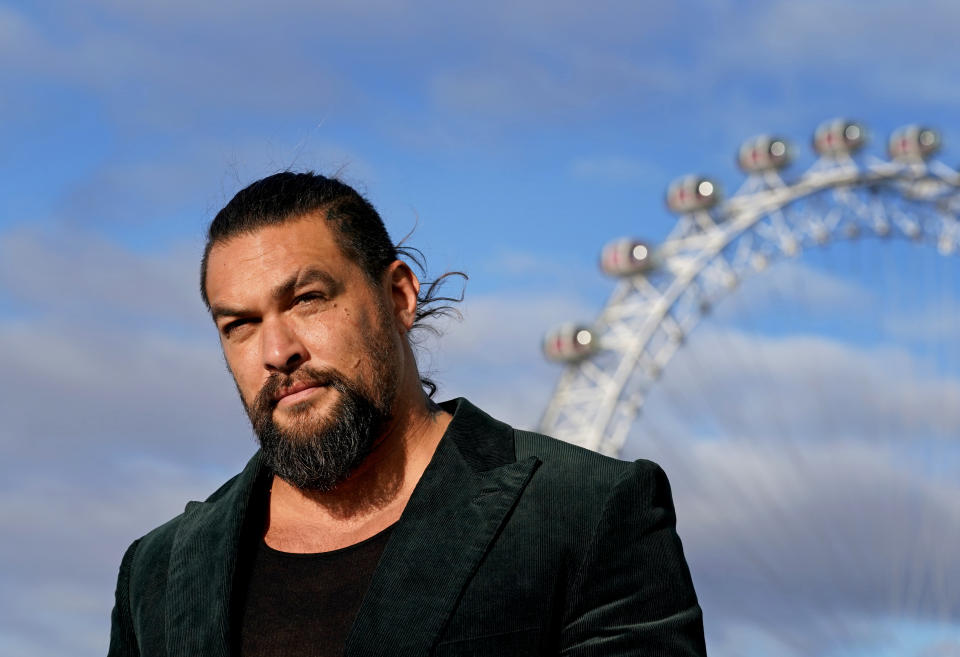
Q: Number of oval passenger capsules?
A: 6